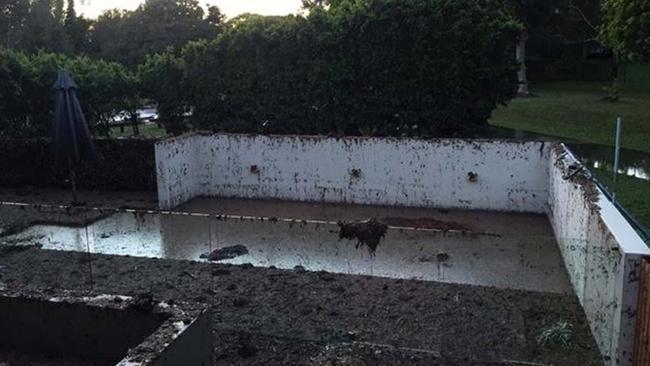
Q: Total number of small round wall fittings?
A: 3